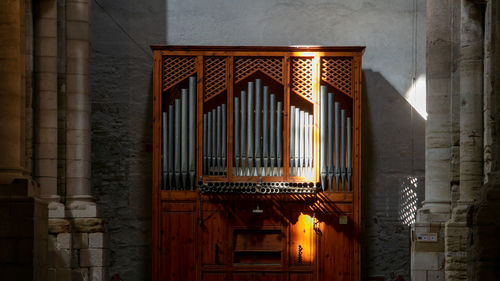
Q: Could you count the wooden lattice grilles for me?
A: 5